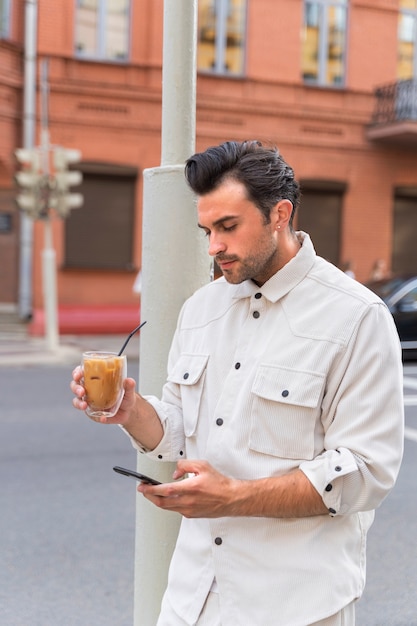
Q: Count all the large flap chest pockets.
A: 2